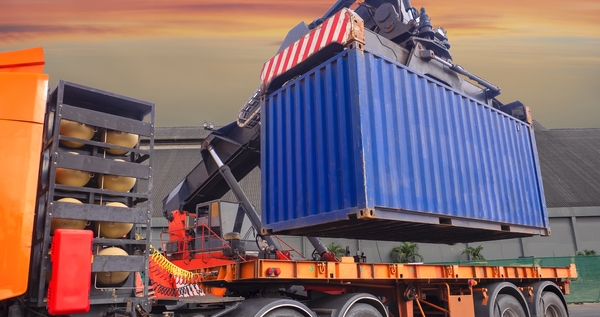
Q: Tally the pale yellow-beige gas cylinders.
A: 7